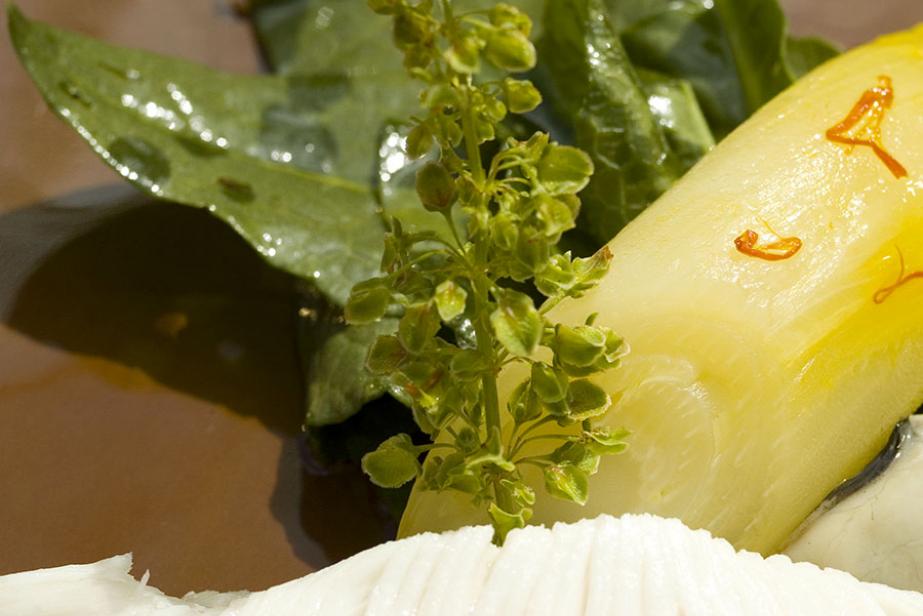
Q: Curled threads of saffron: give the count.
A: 3